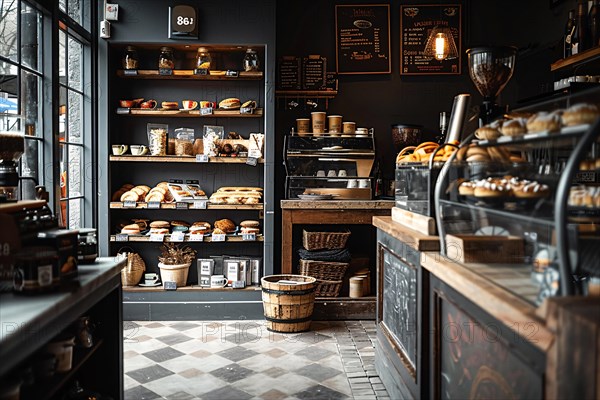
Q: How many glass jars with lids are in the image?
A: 4